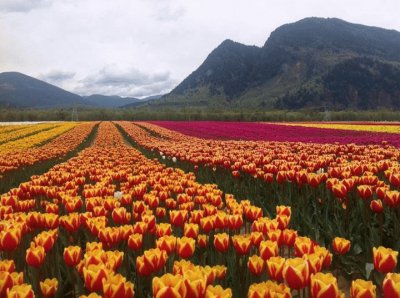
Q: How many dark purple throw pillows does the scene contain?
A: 0